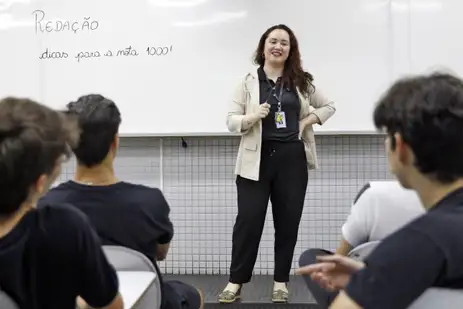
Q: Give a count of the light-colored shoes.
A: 2